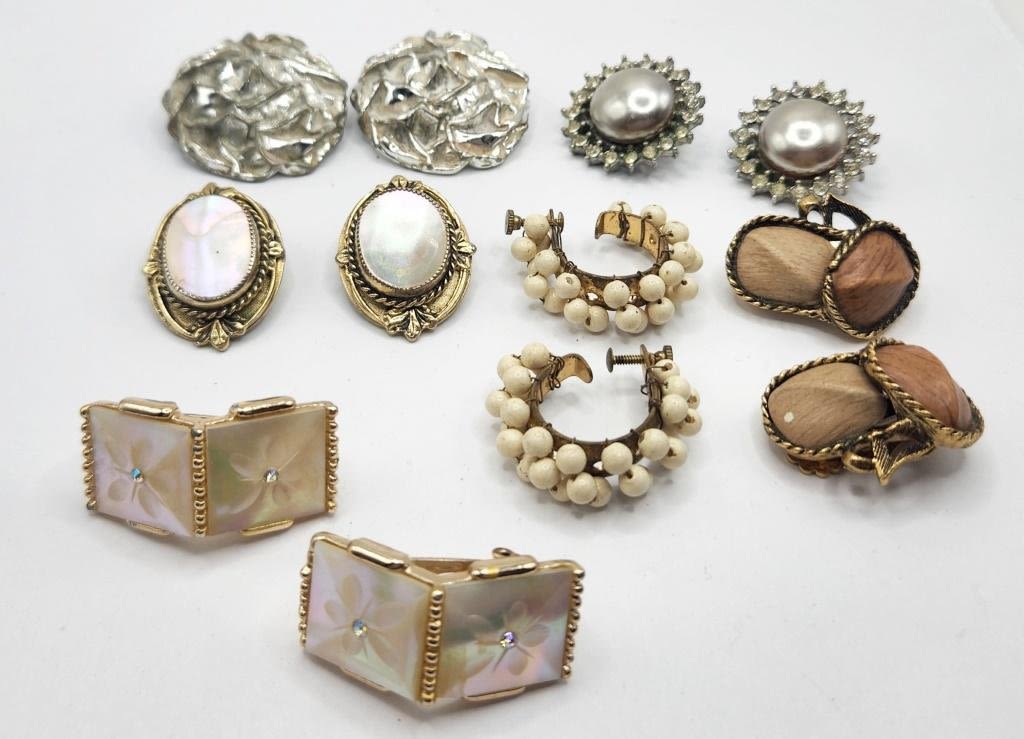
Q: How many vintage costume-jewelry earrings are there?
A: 12